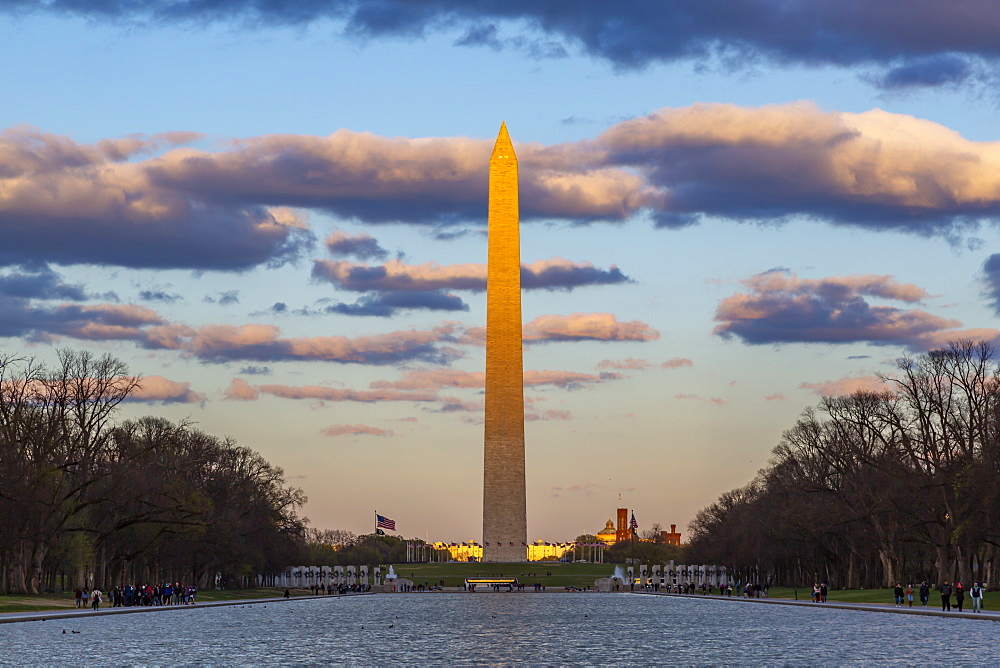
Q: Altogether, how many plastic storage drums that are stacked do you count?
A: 0